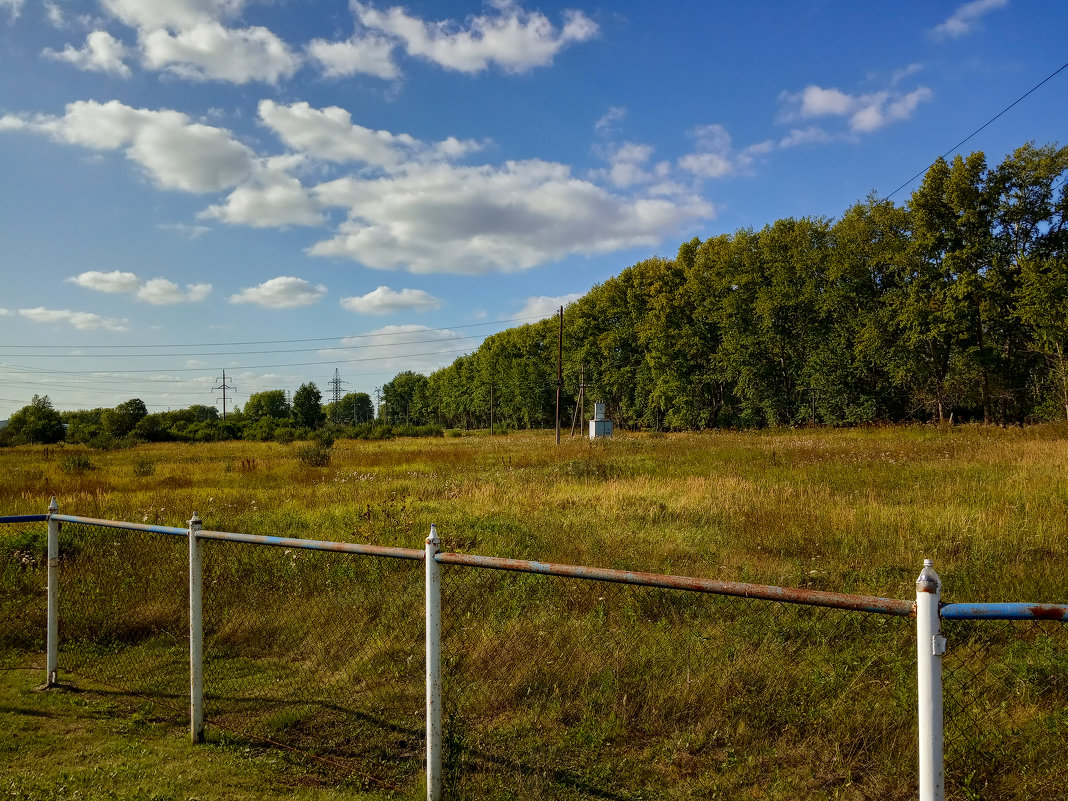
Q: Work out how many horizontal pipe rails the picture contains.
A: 5